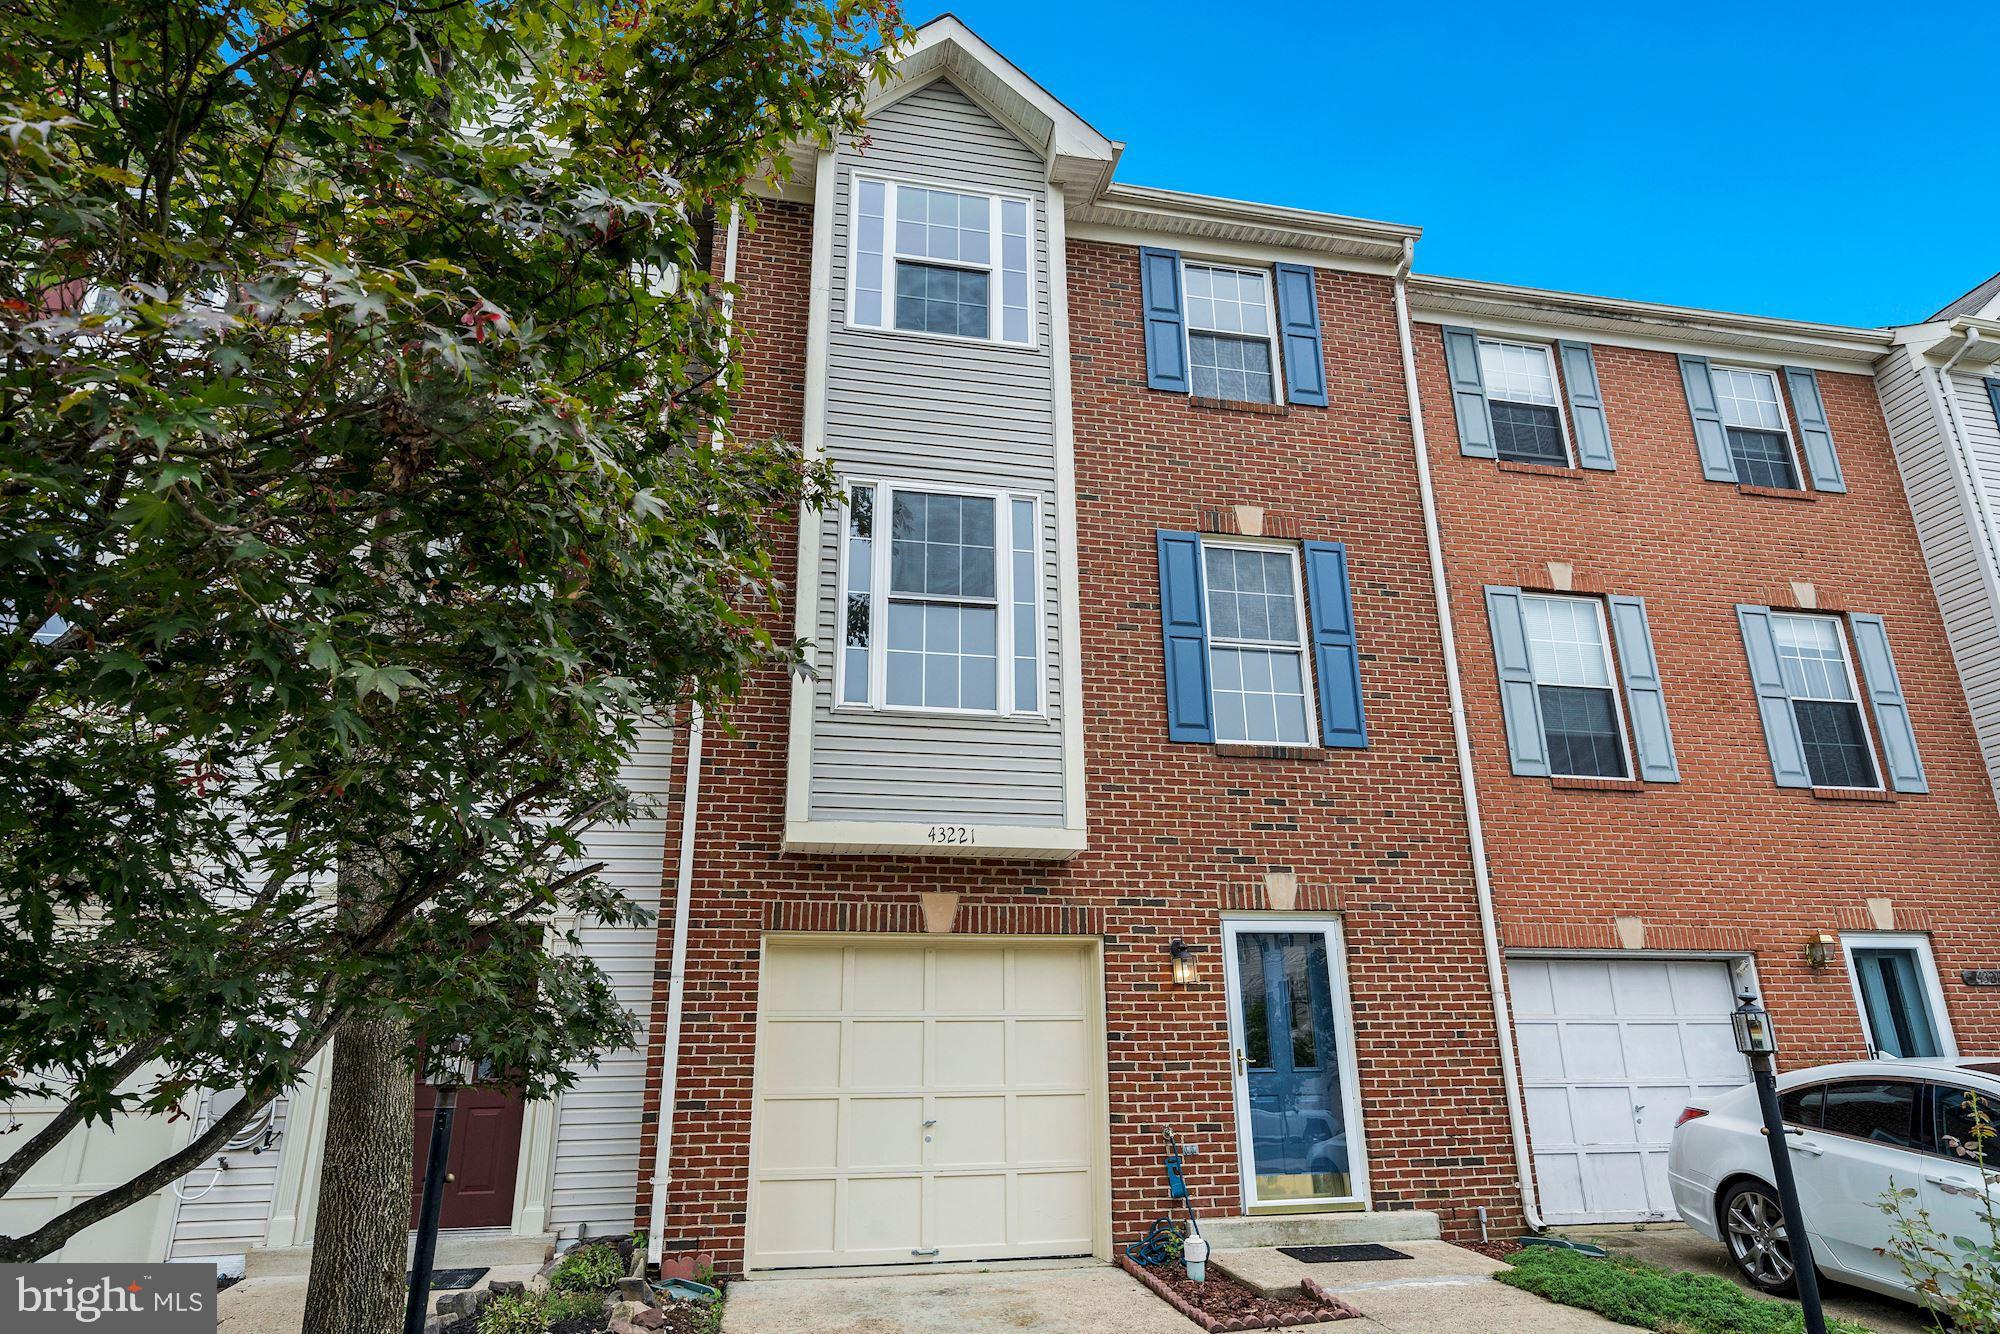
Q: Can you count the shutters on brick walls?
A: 12